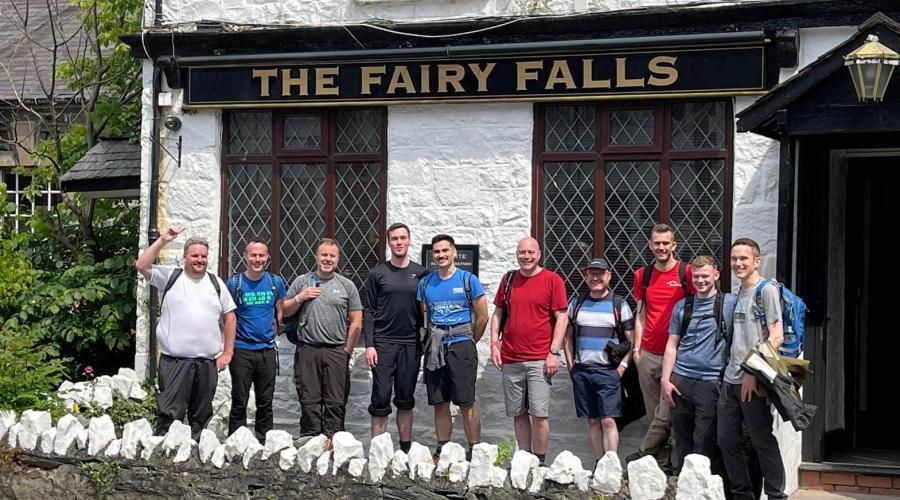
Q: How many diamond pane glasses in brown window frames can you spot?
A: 12